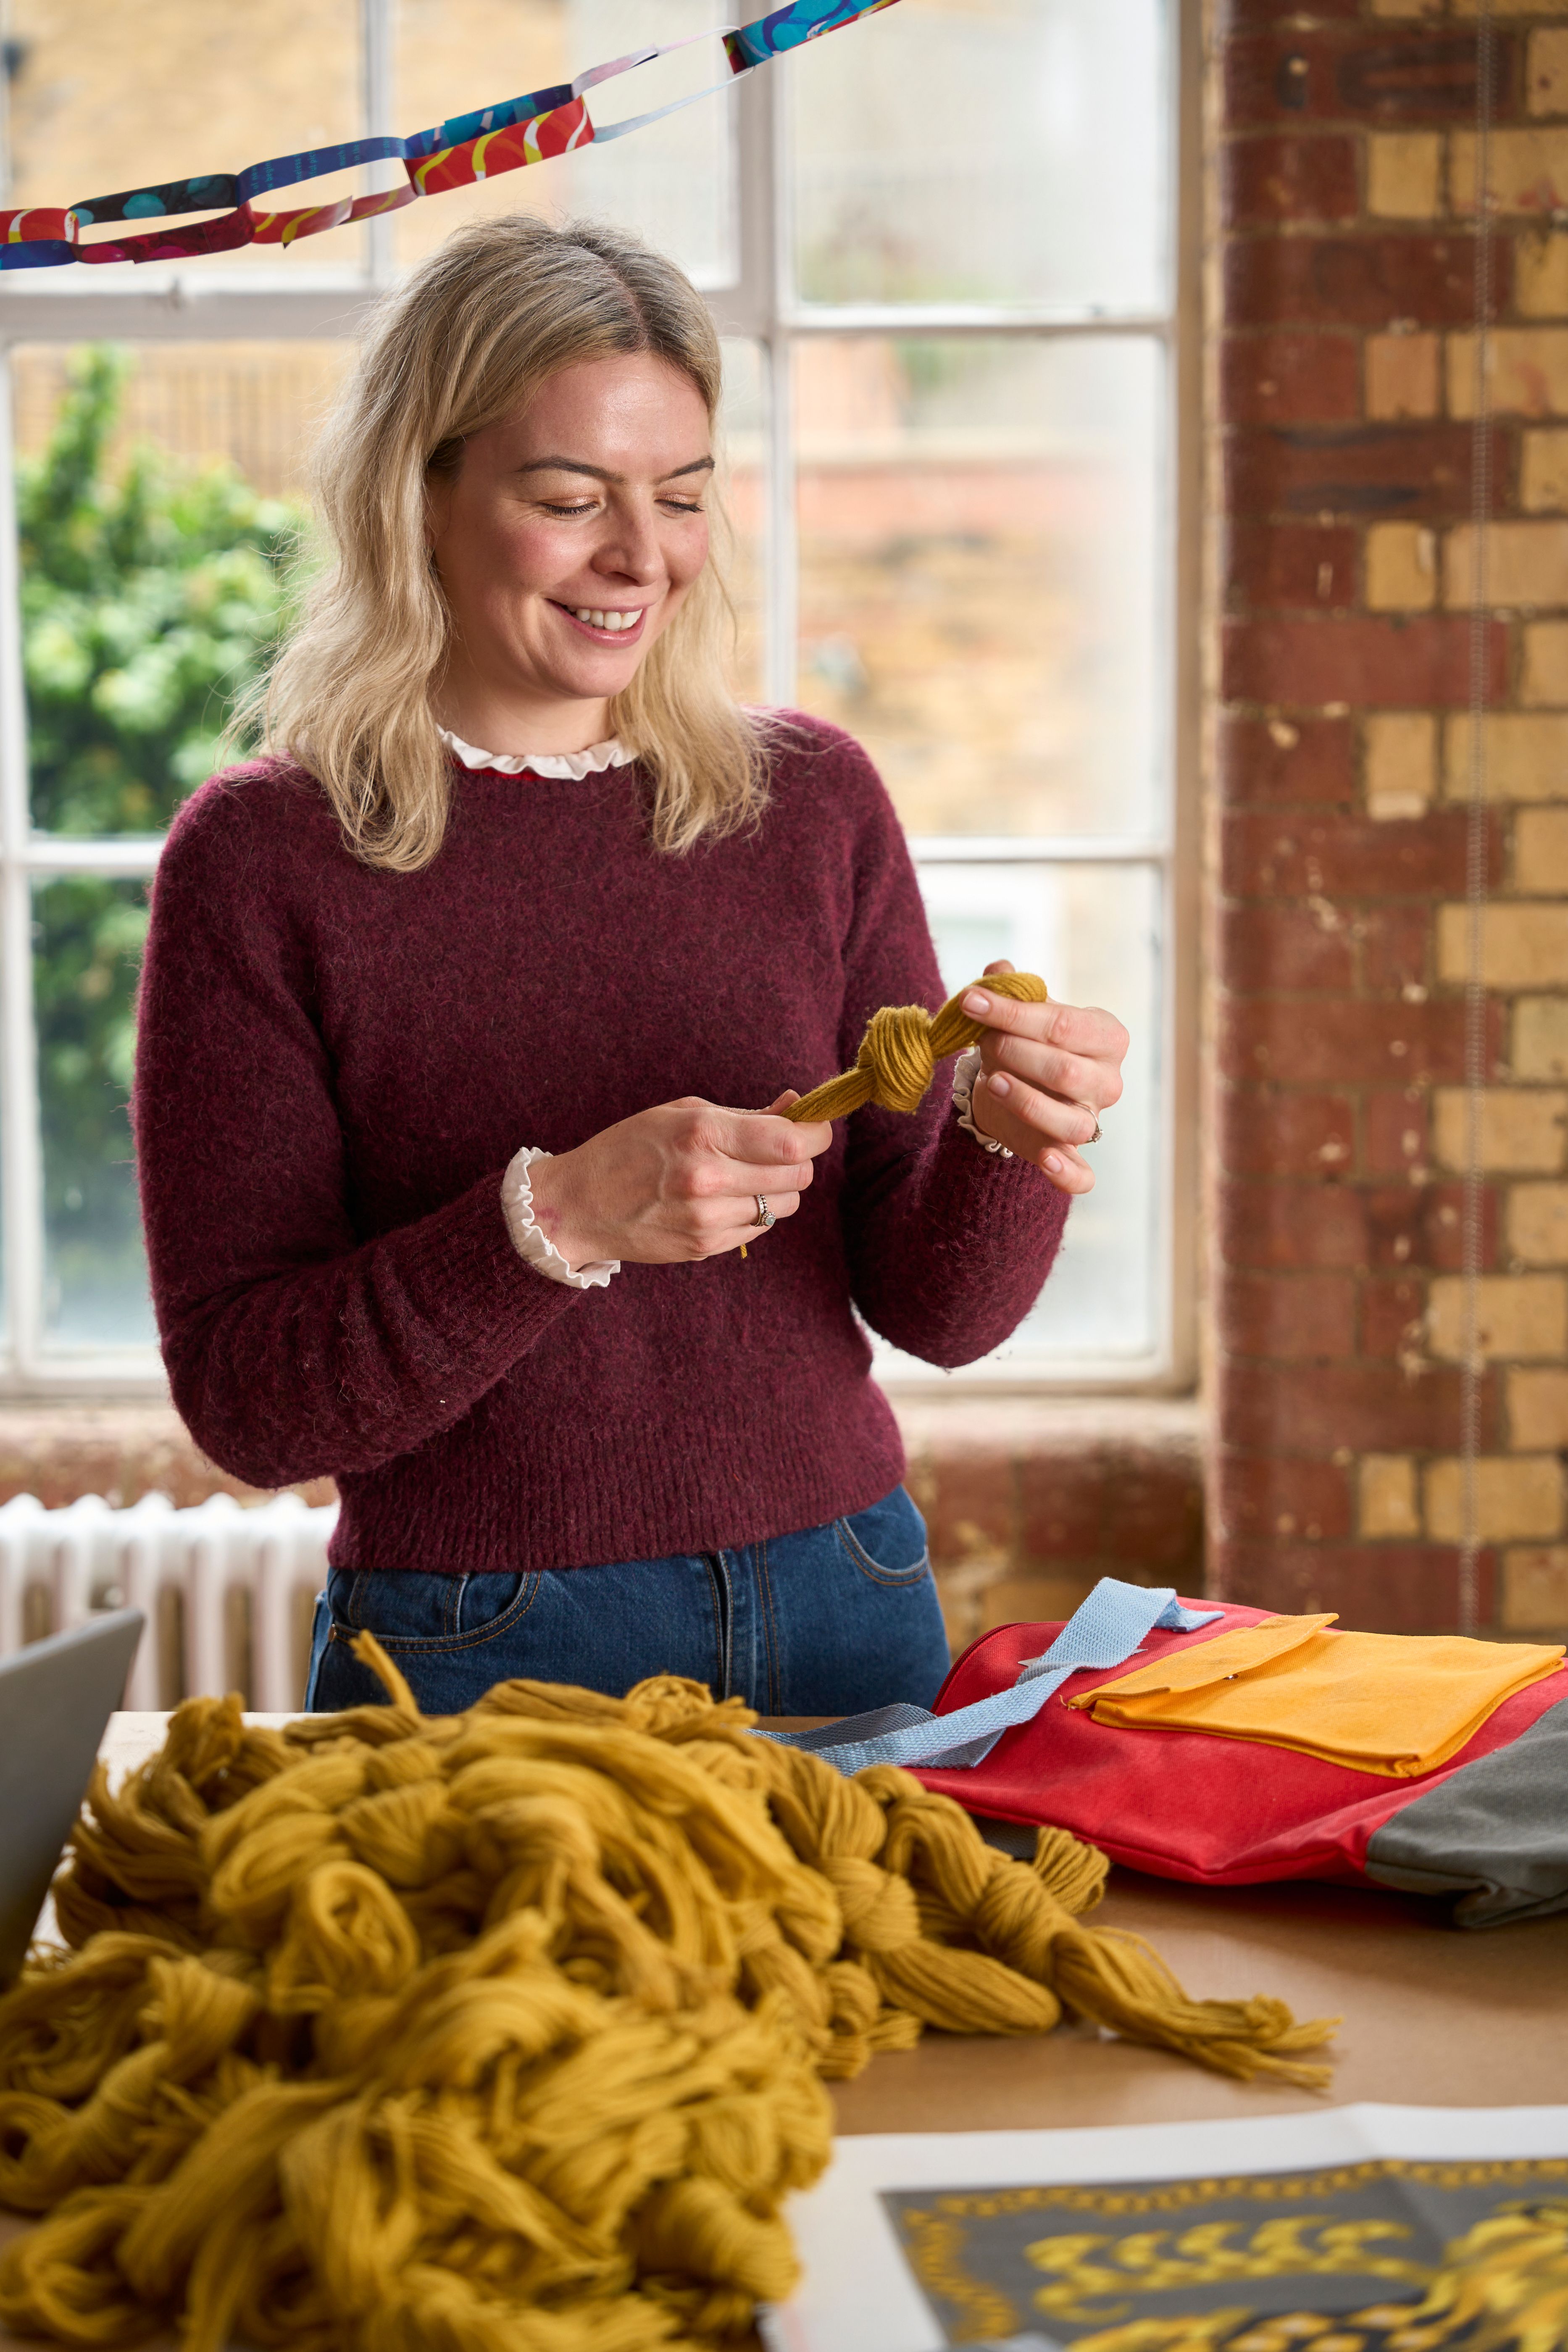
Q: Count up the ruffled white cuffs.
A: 2